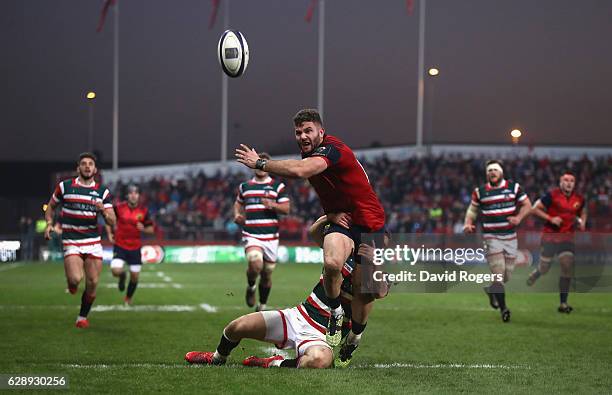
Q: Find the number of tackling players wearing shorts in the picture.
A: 1